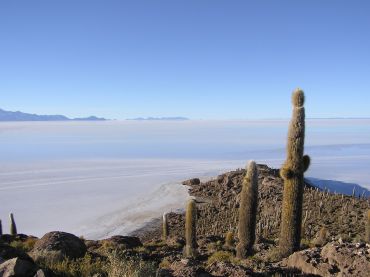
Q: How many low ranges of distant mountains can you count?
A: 2